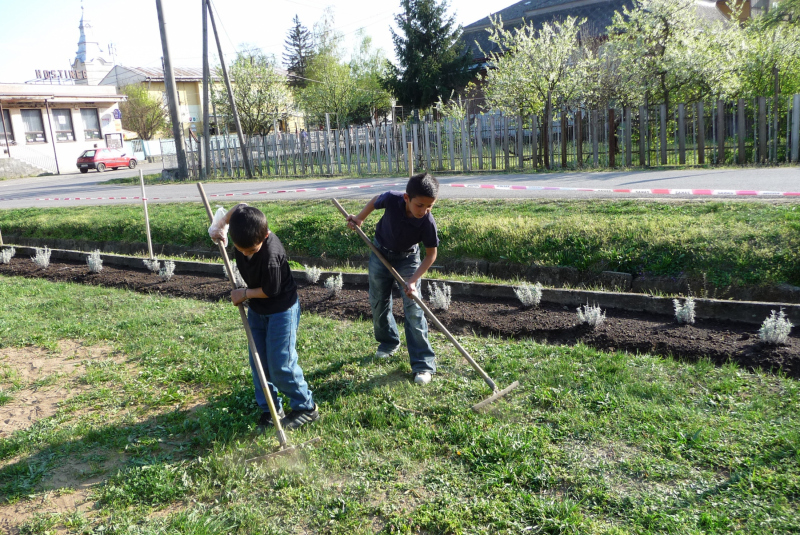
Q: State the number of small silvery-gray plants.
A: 13